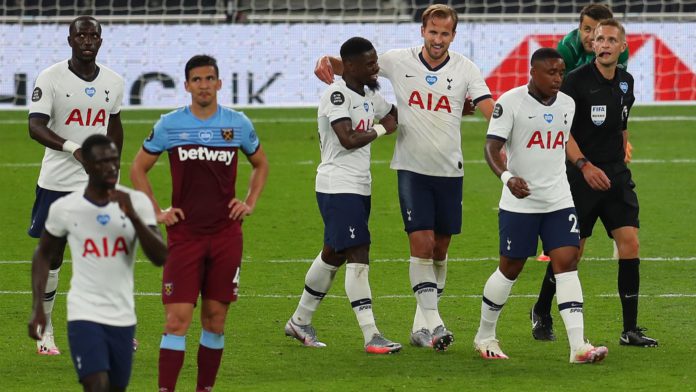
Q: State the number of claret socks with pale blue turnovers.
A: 2